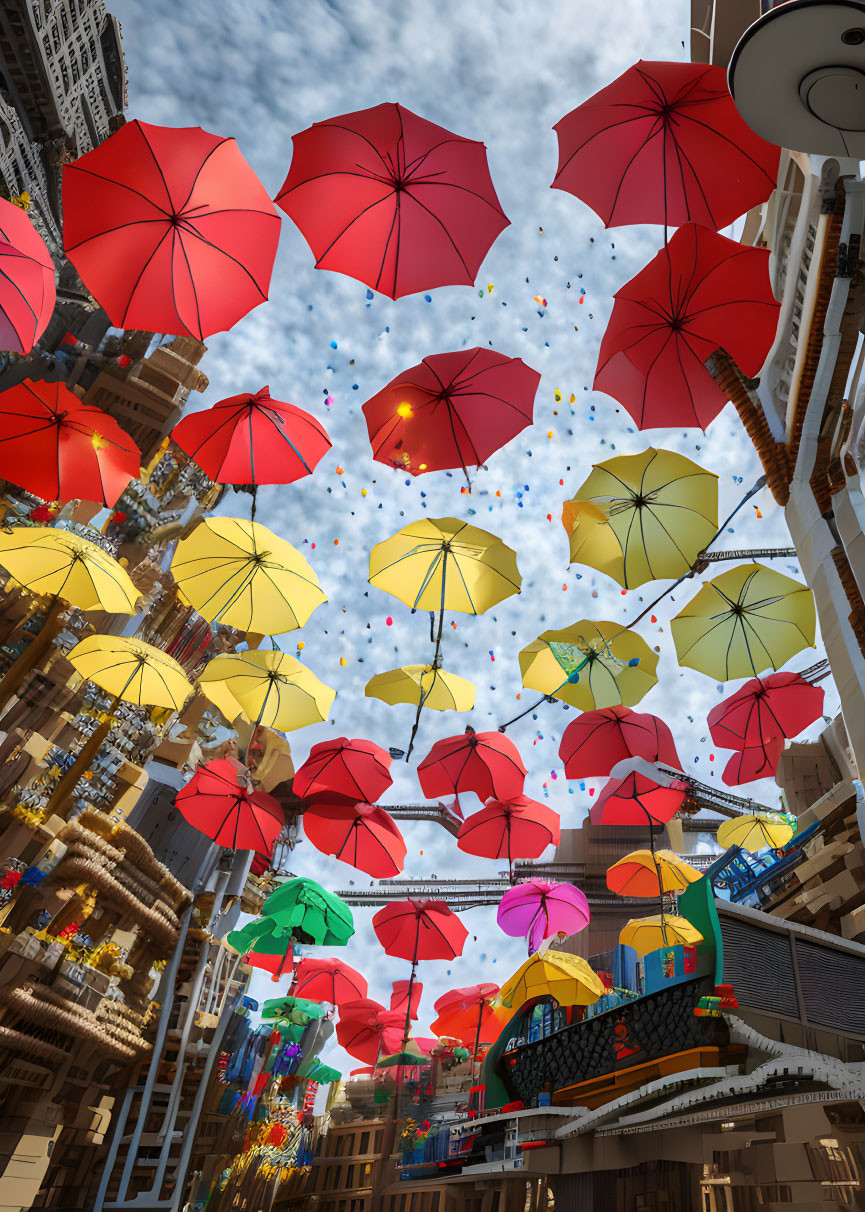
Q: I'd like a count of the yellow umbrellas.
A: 13